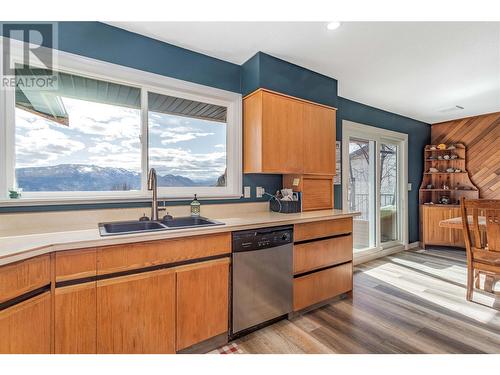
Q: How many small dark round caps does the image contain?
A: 2